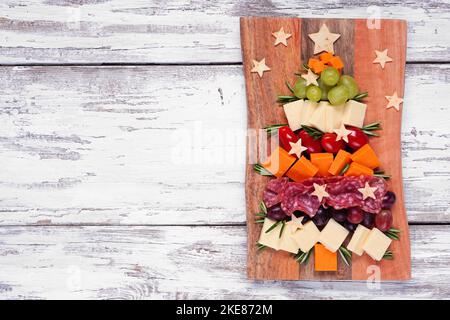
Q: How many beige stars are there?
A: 11